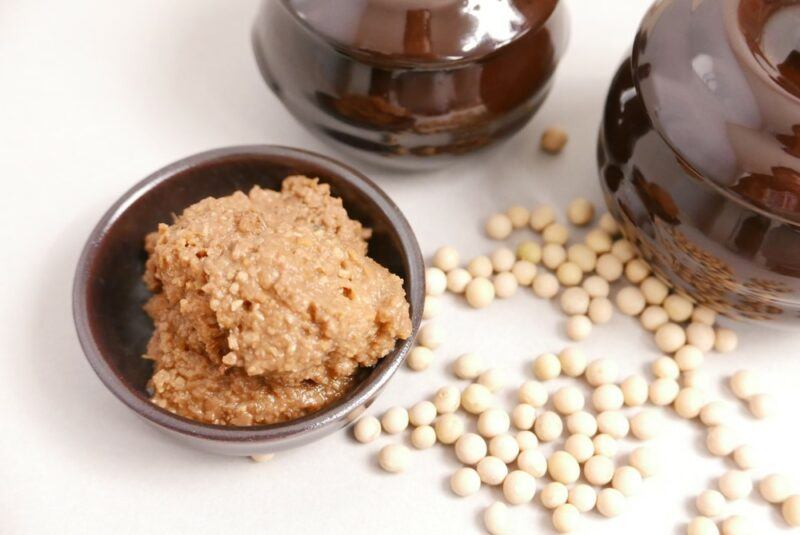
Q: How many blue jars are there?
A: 0